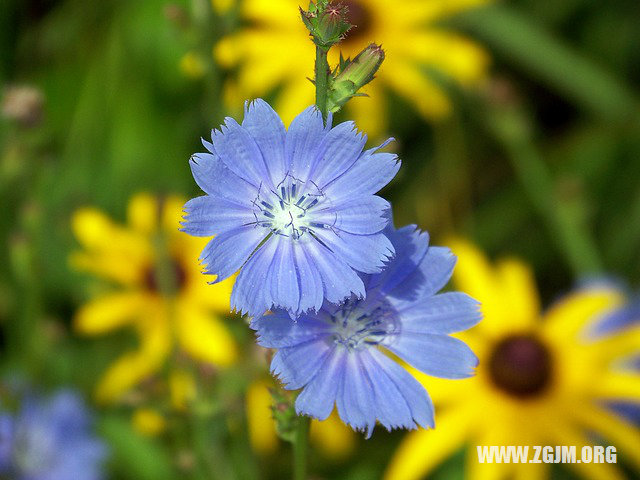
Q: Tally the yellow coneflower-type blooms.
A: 3